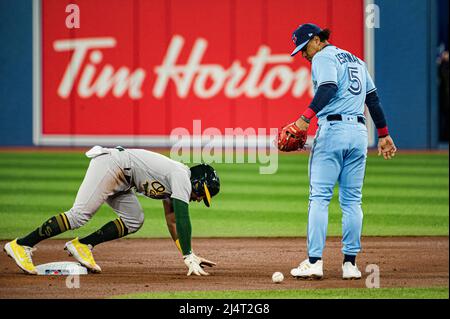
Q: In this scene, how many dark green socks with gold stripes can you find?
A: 2